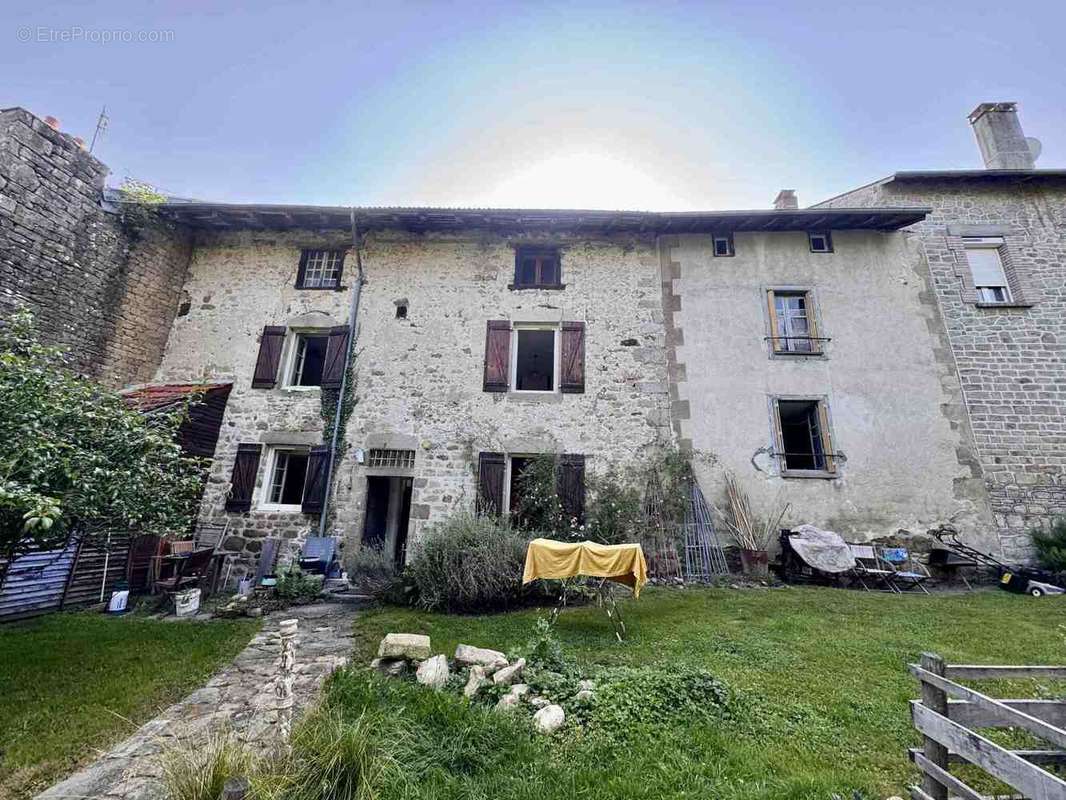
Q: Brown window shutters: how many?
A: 8